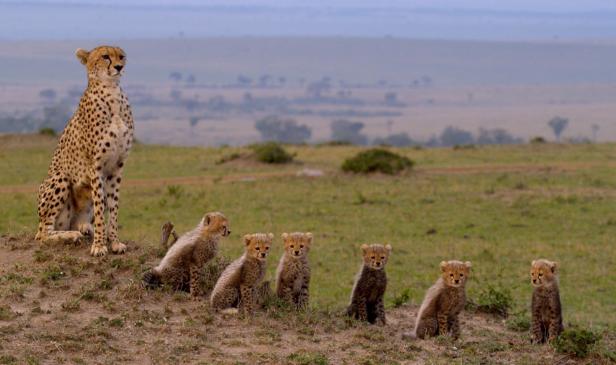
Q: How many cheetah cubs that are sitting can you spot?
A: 6